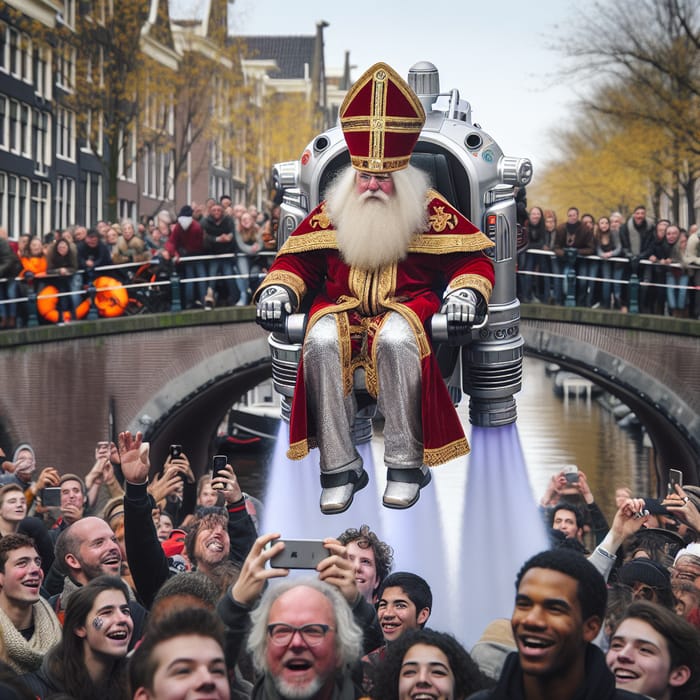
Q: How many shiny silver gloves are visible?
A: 2